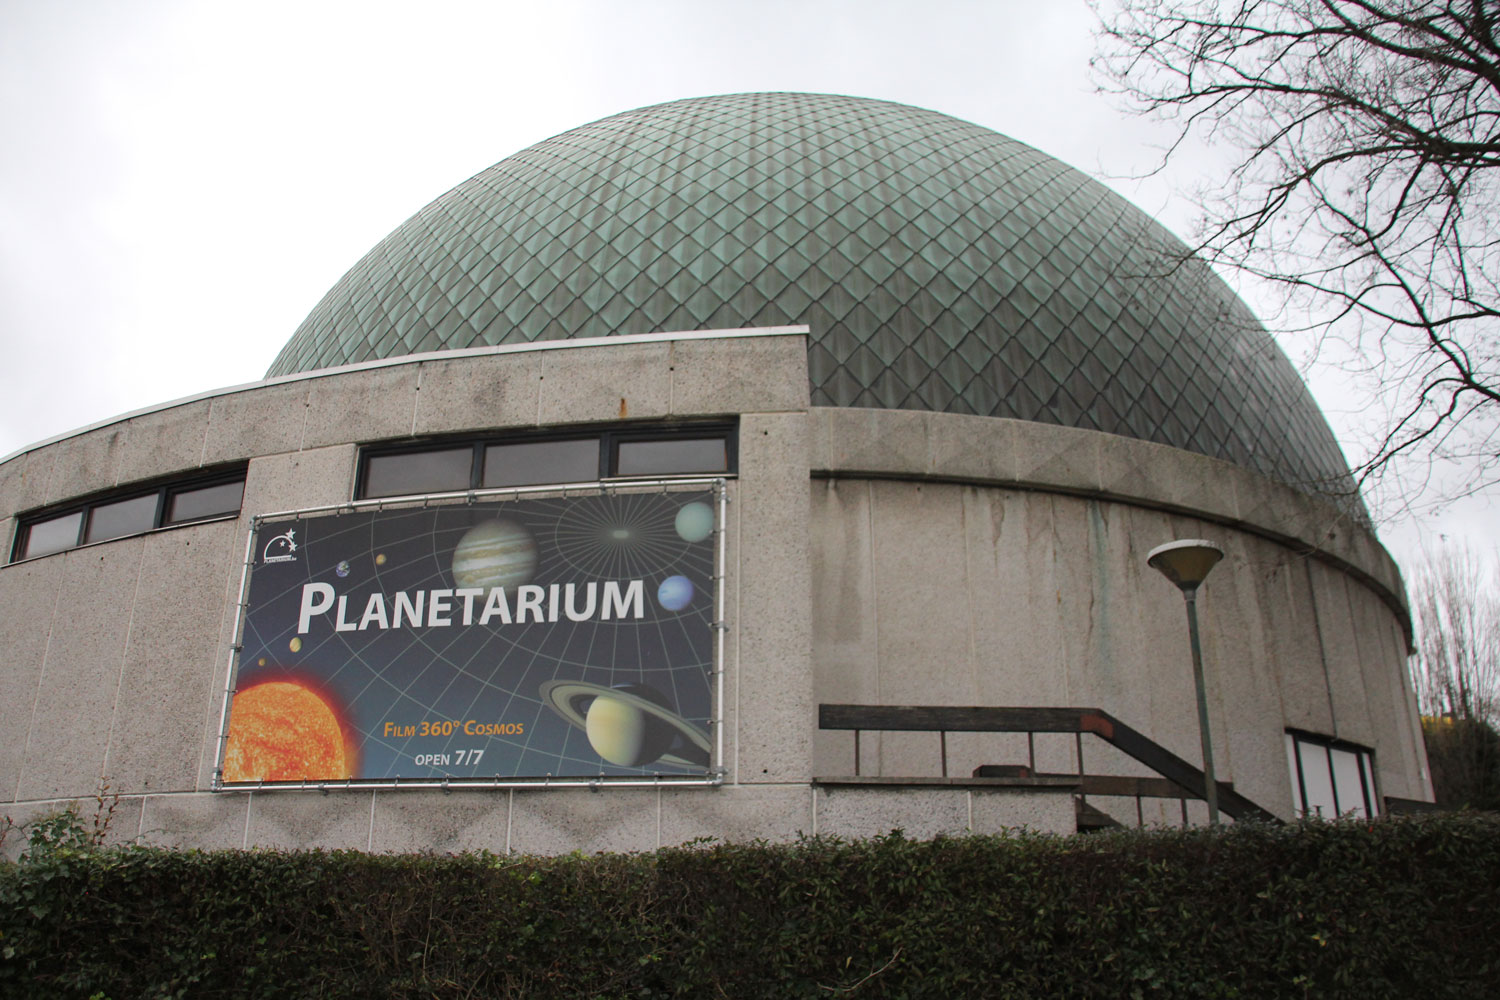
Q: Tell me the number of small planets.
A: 4